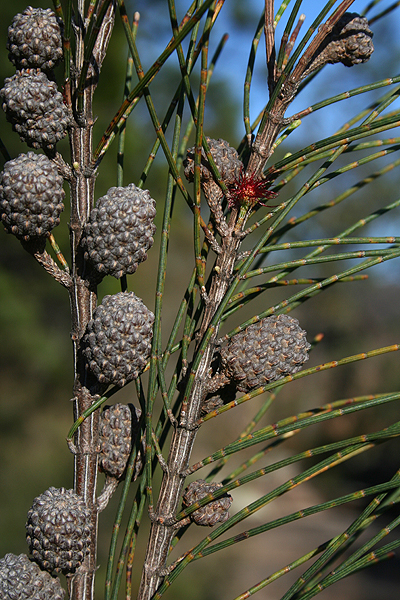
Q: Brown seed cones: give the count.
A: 12